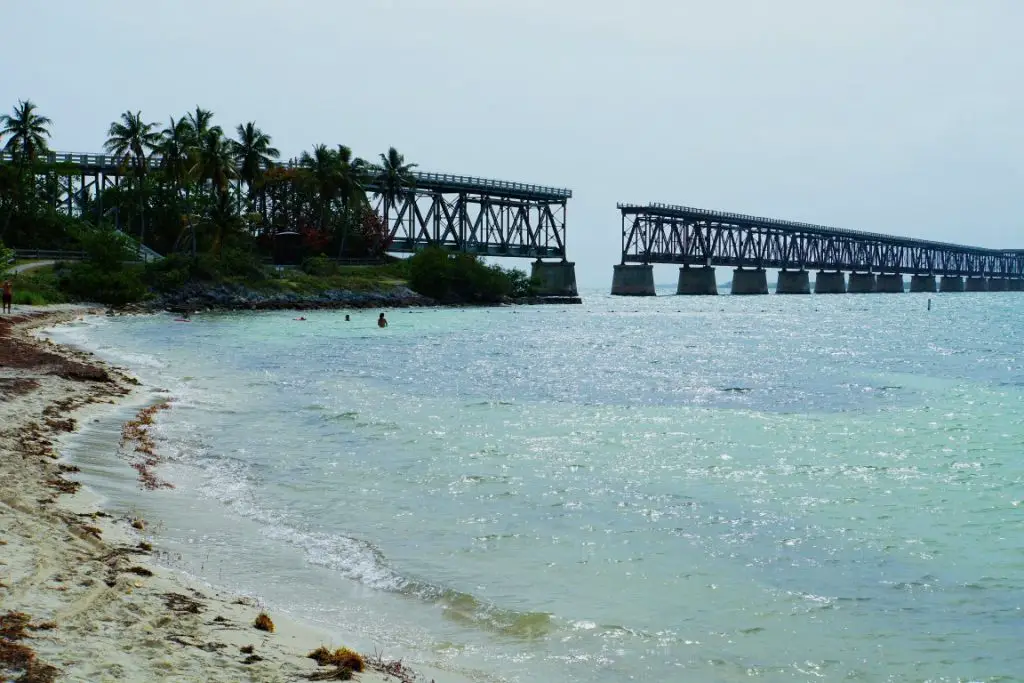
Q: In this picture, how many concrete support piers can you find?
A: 13